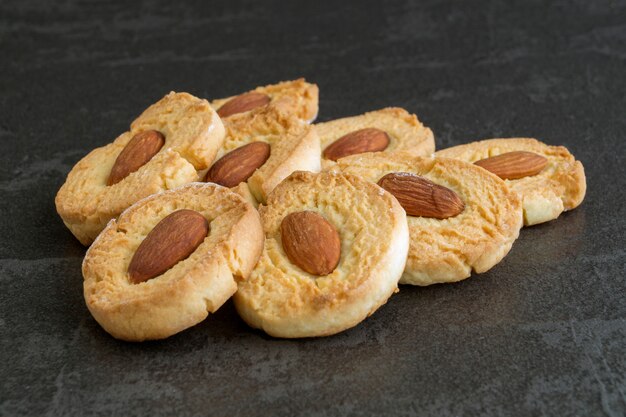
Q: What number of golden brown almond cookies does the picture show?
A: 8